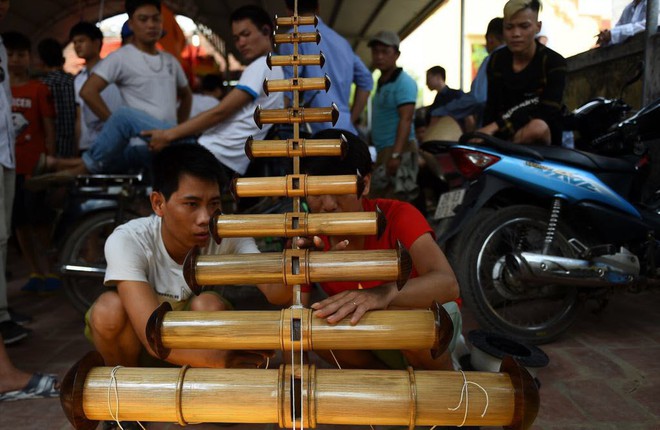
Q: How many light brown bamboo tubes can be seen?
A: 11